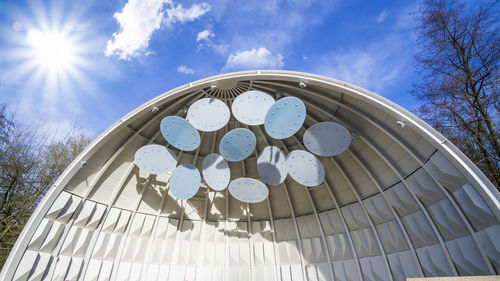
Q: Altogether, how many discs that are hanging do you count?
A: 12